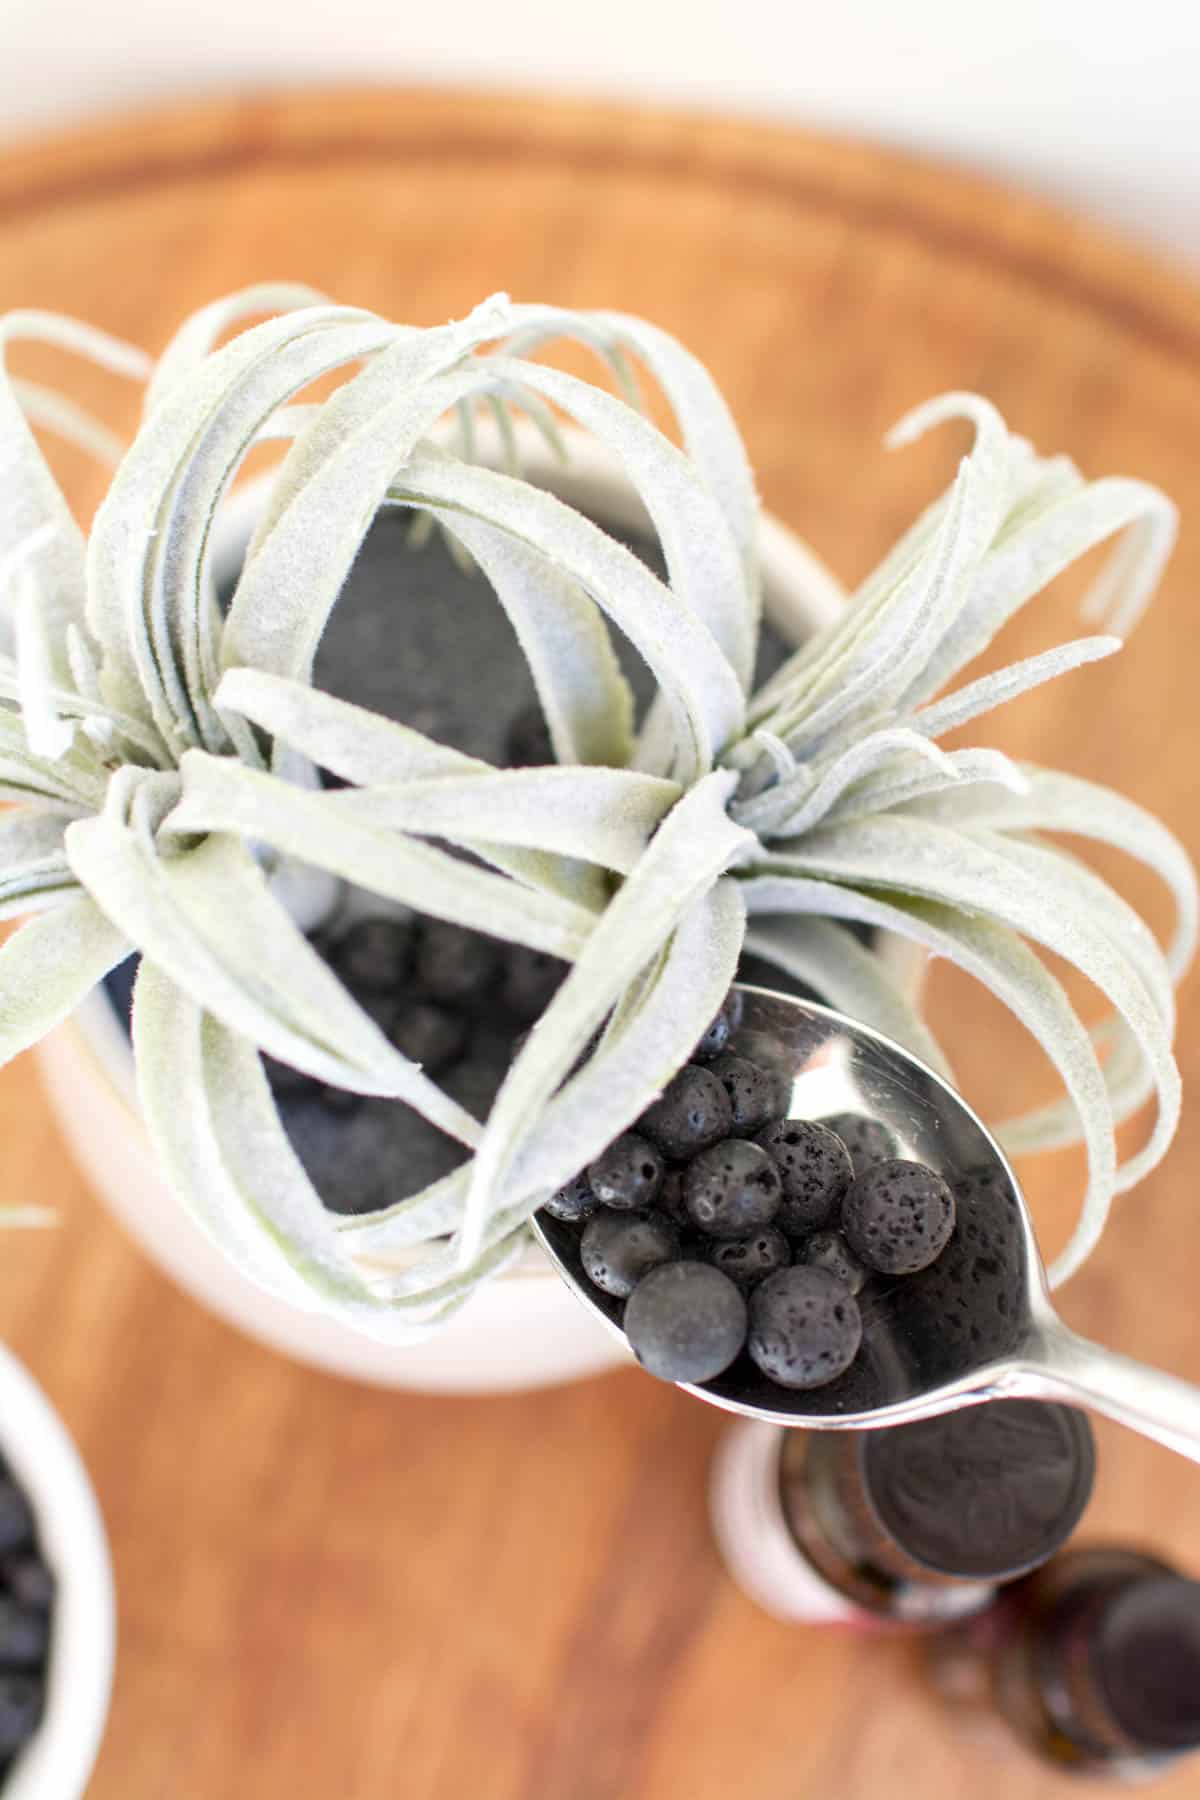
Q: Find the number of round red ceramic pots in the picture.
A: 0